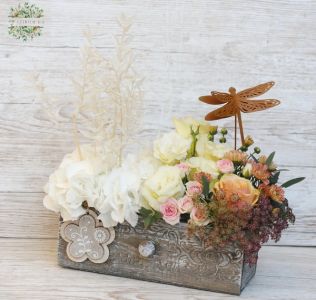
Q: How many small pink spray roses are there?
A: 6